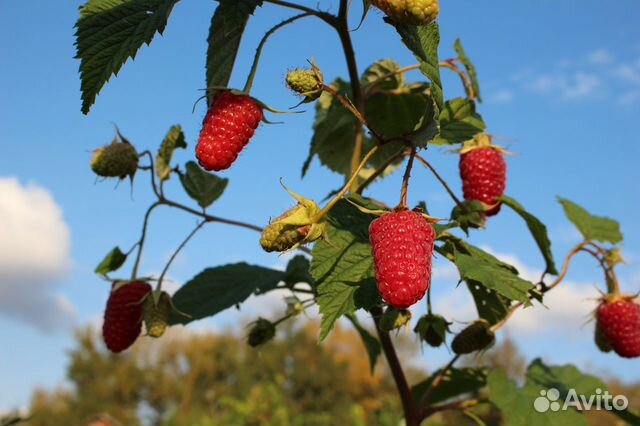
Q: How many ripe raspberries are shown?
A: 5